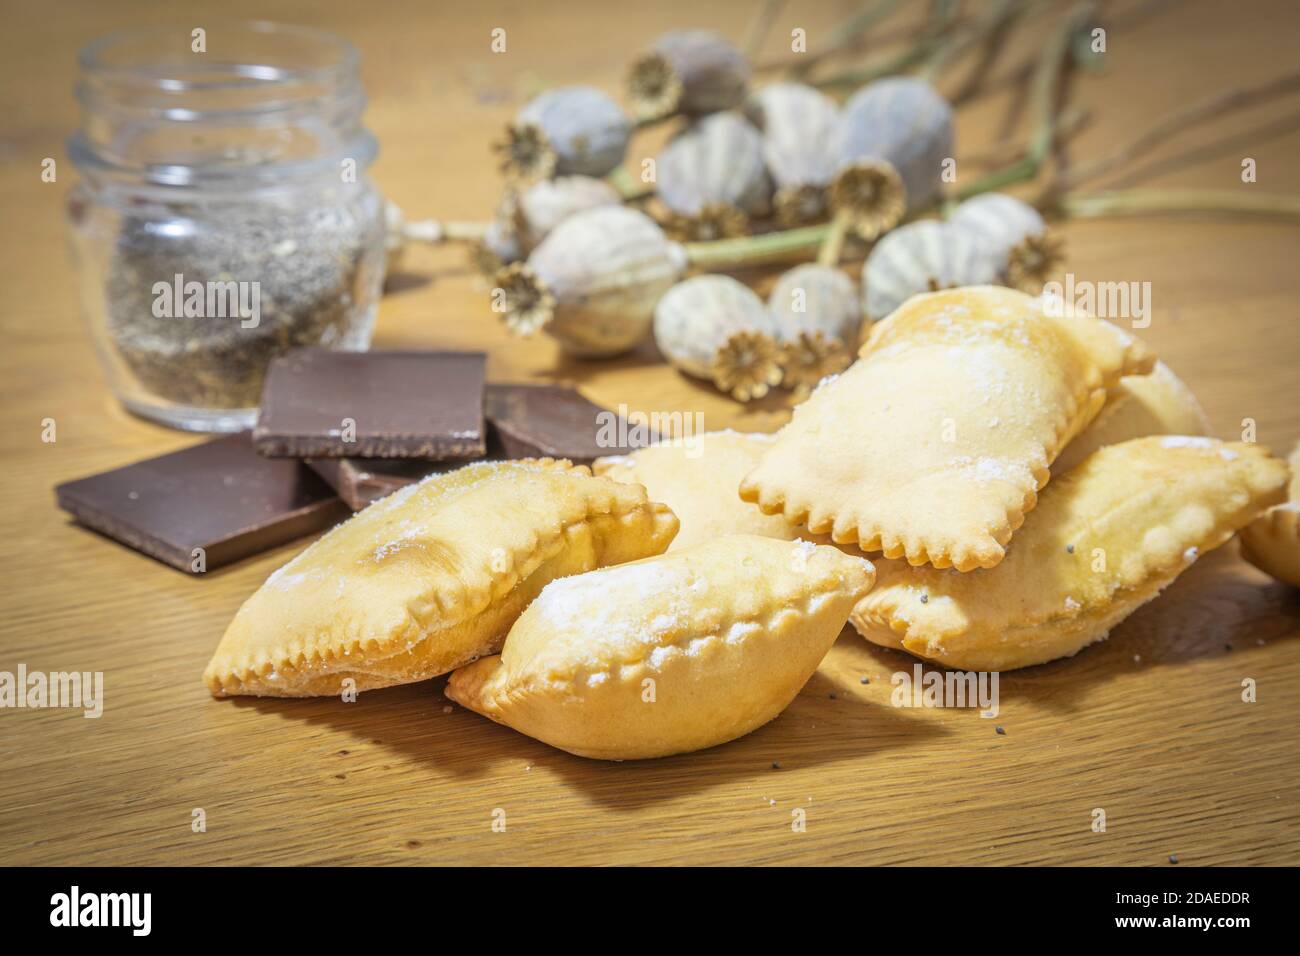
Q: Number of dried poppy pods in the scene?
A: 12